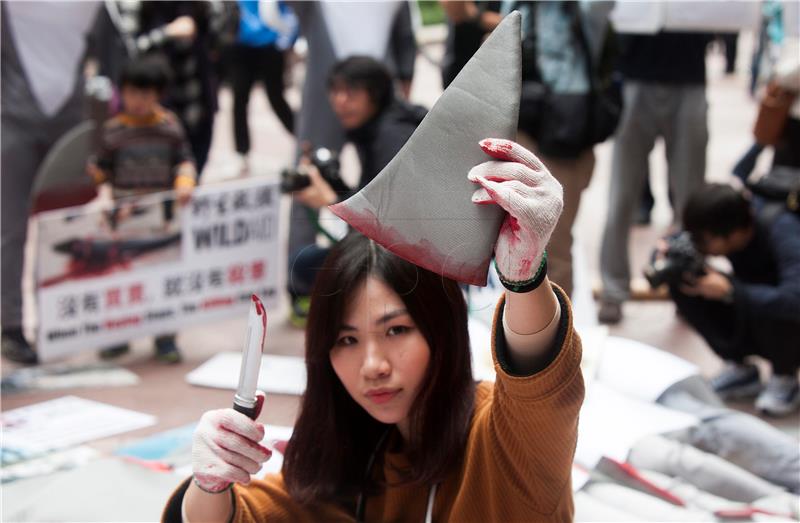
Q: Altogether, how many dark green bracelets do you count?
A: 1